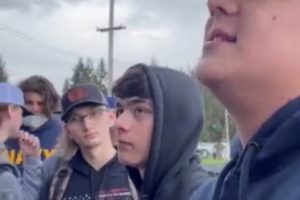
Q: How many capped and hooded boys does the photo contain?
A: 3